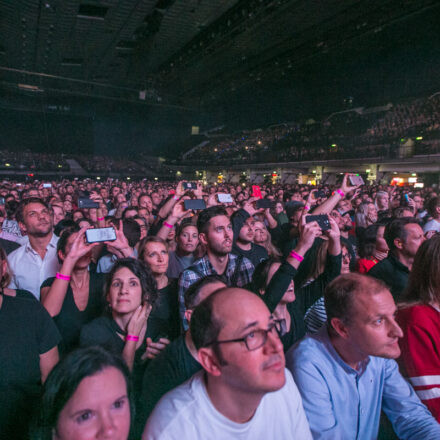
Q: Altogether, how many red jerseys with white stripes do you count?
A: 1